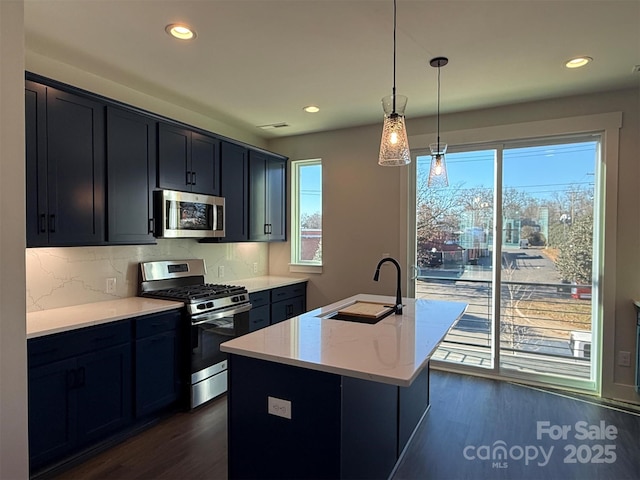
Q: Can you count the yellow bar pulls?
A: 0